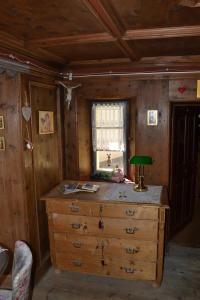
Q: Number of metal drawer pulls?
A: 8